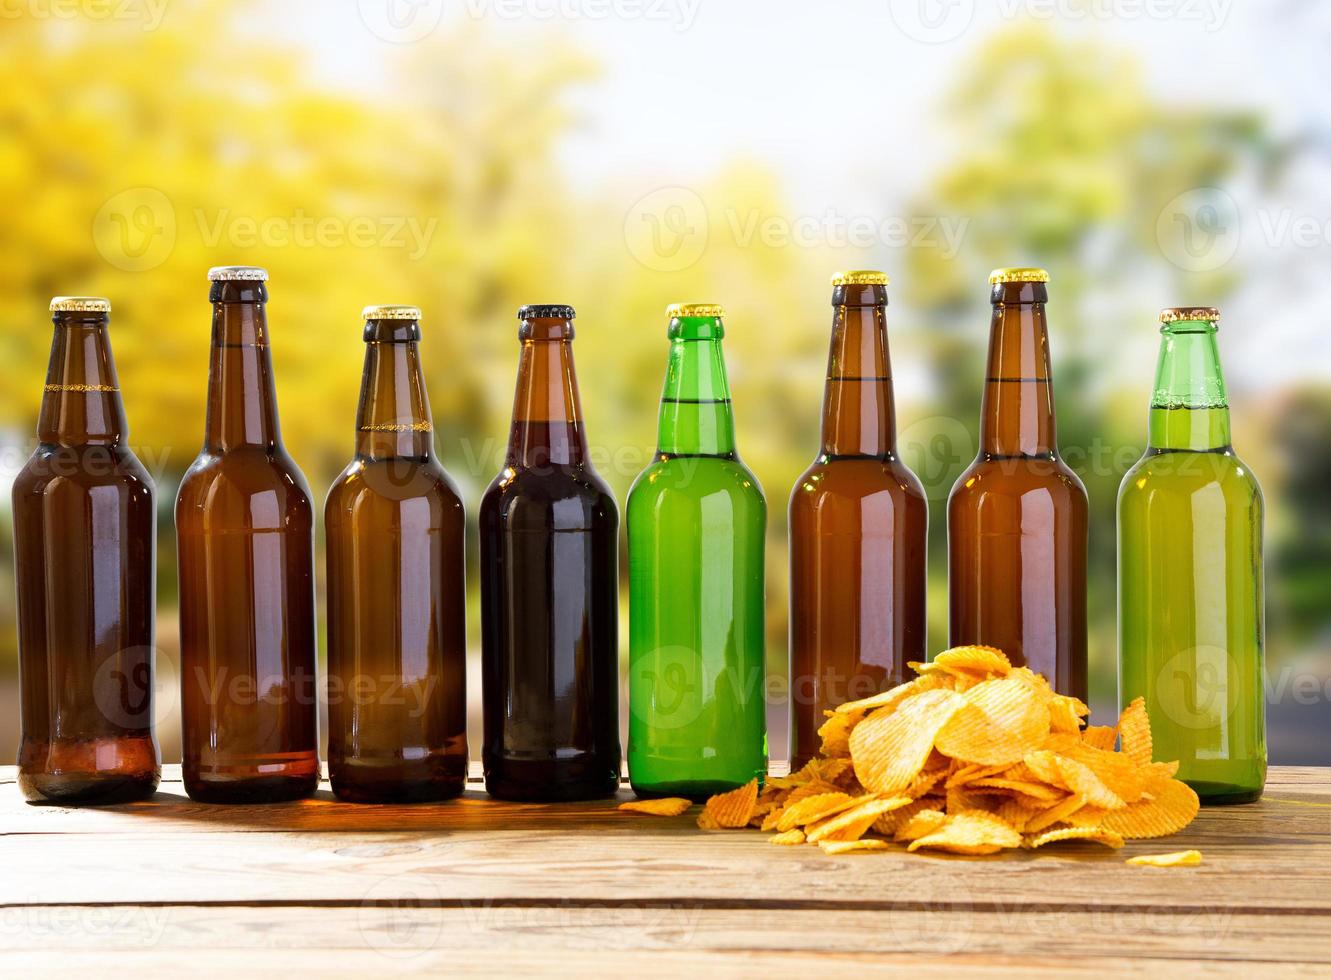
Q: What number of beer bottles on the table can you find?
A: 8